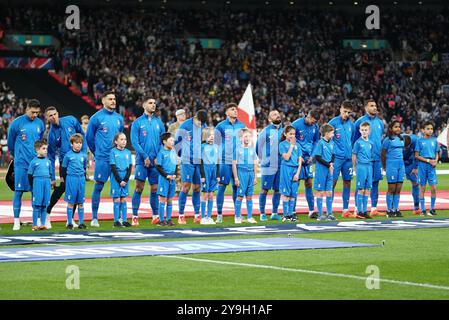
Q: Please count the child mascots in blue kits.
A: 11